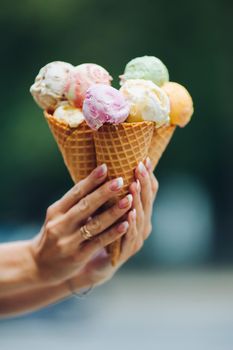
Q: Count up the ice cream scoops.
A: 7